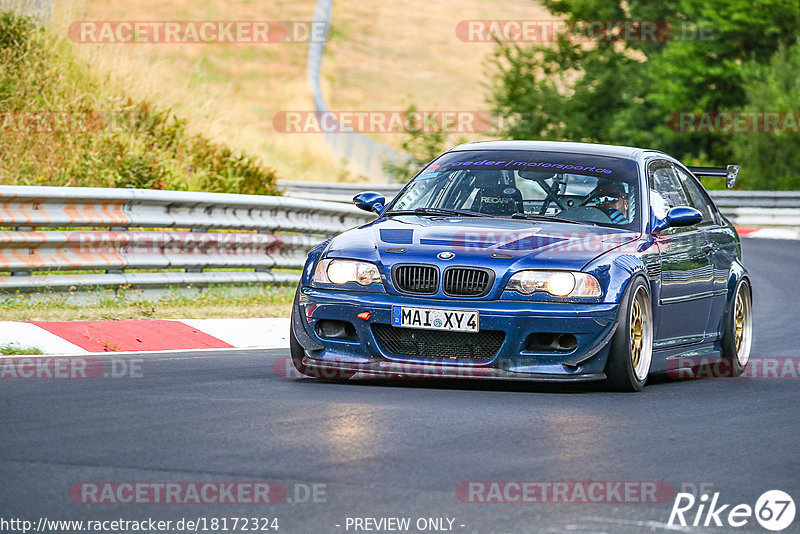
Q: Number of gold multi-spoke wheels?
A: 2